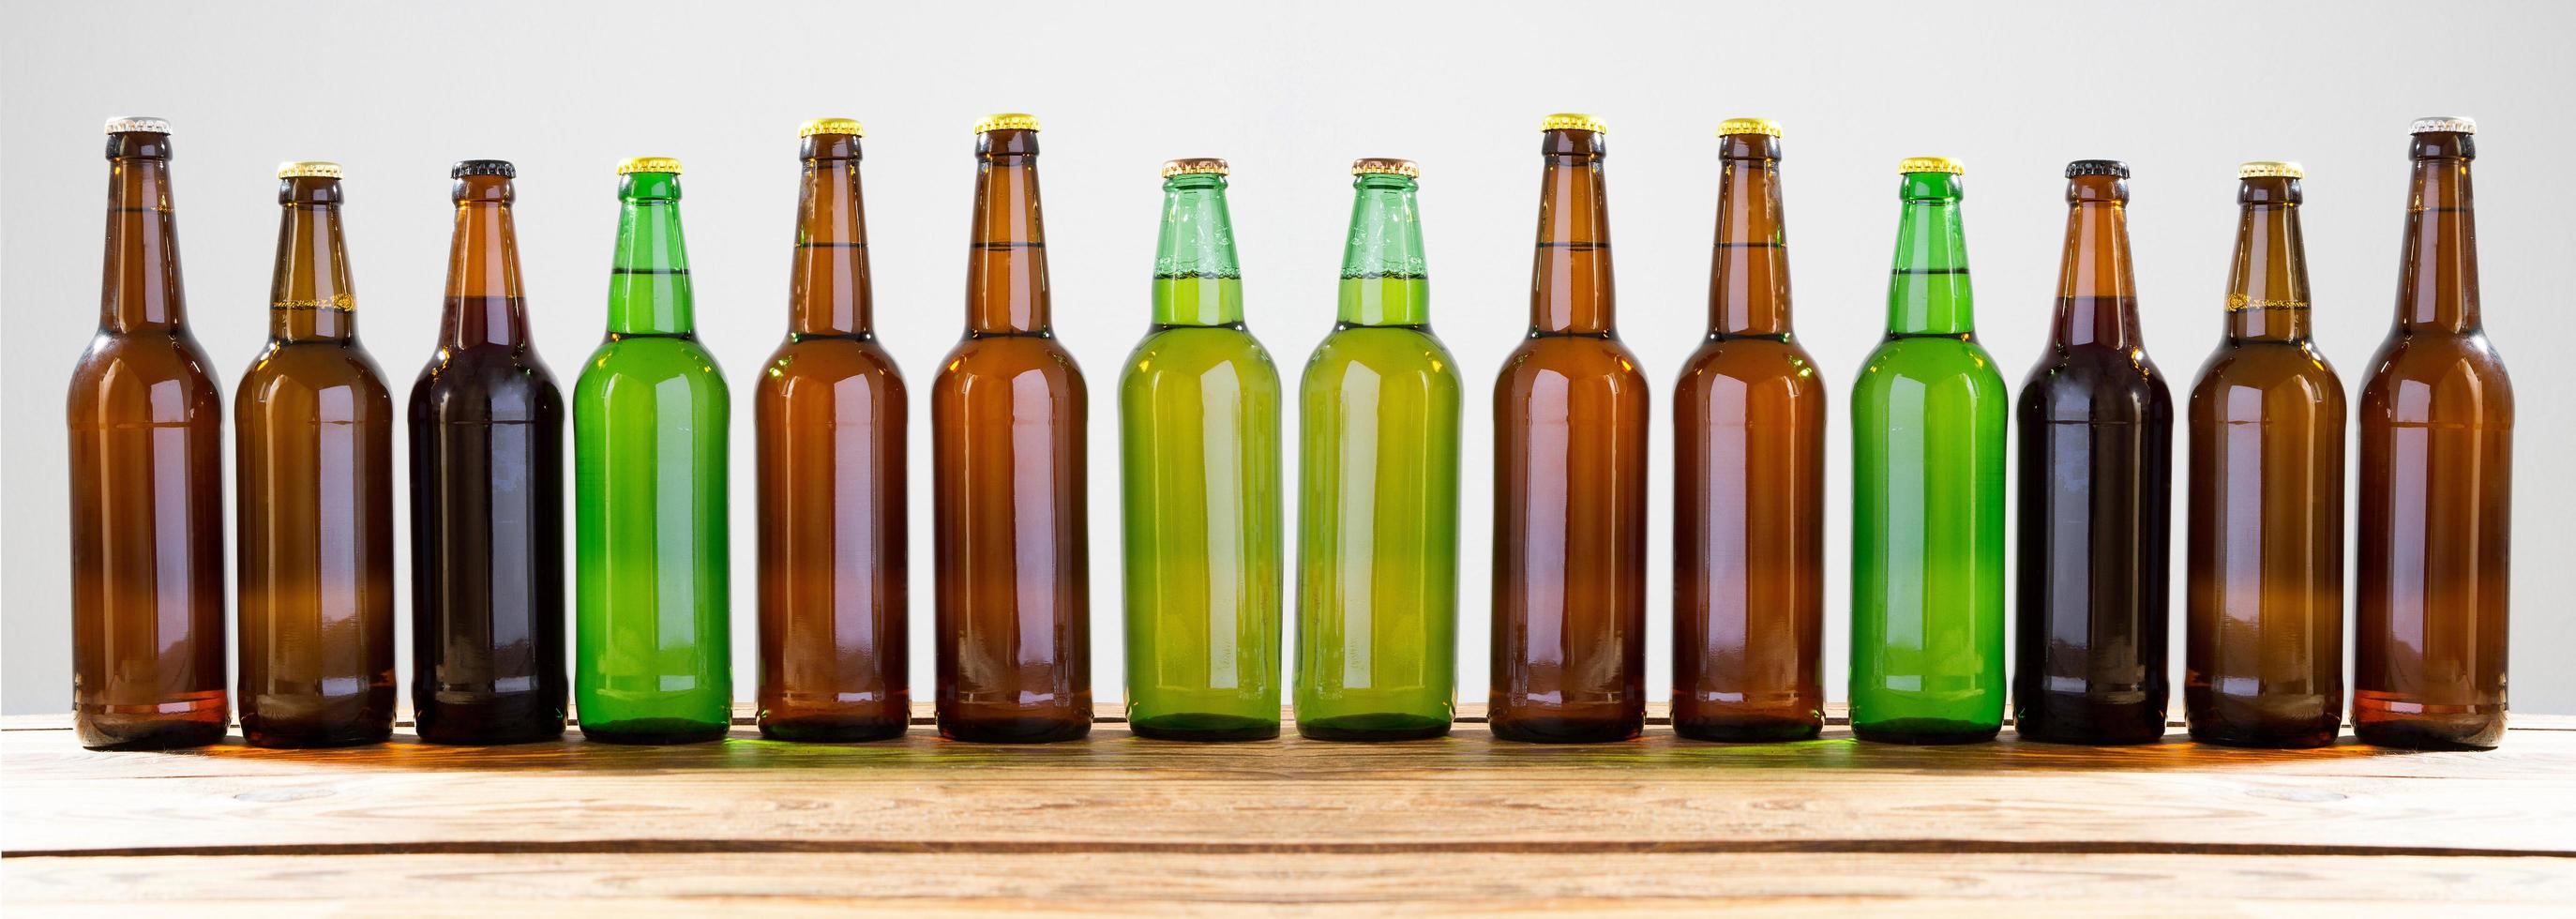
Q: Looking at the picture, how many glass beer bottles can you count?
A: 14